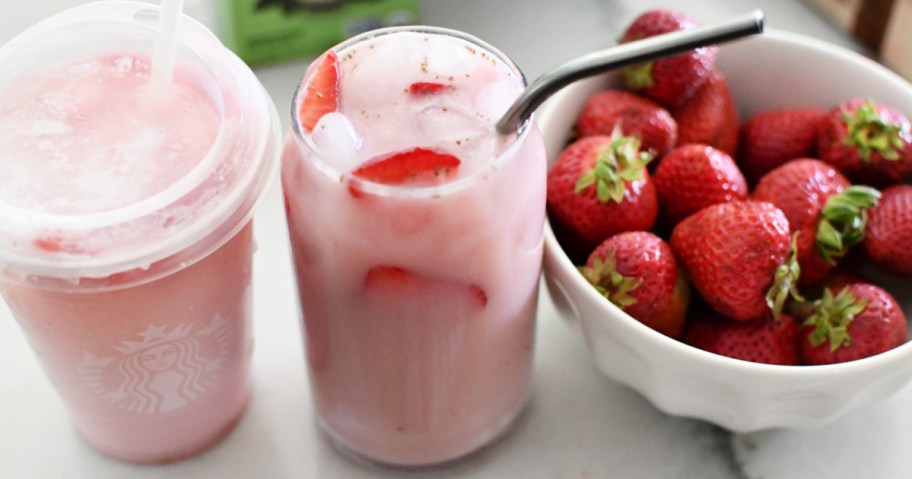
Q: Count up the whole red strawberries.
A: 13